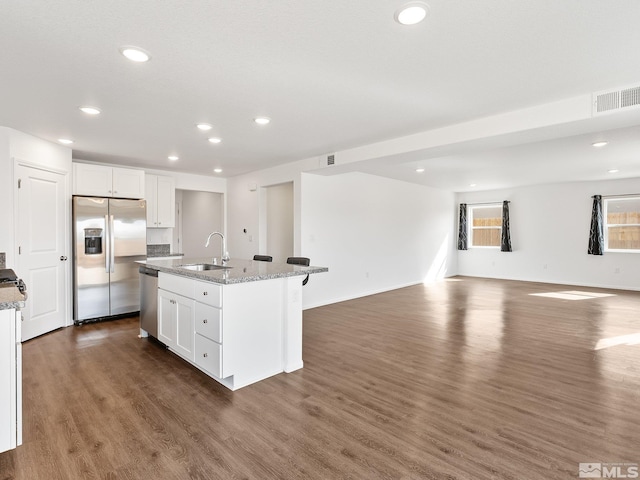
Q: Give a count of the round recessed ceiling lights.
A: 13